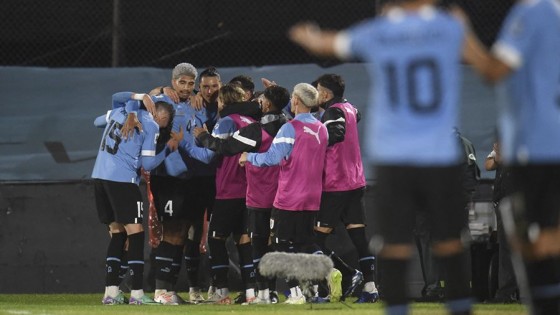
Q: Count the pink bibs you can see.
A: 4